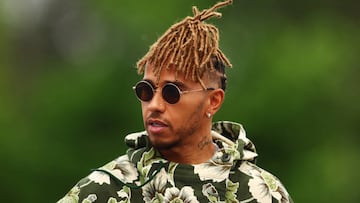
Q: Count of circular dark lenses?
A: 2